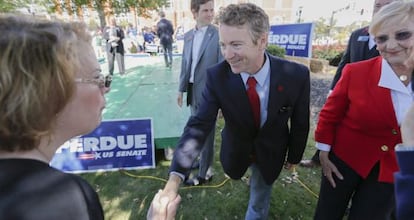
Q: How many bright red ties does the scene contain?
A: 1